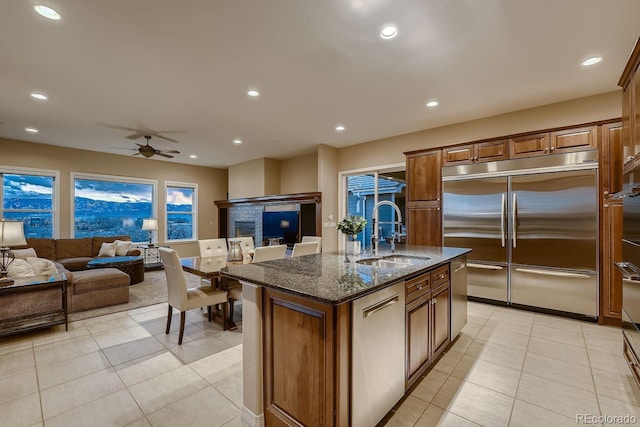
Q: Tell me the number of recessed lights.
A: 10